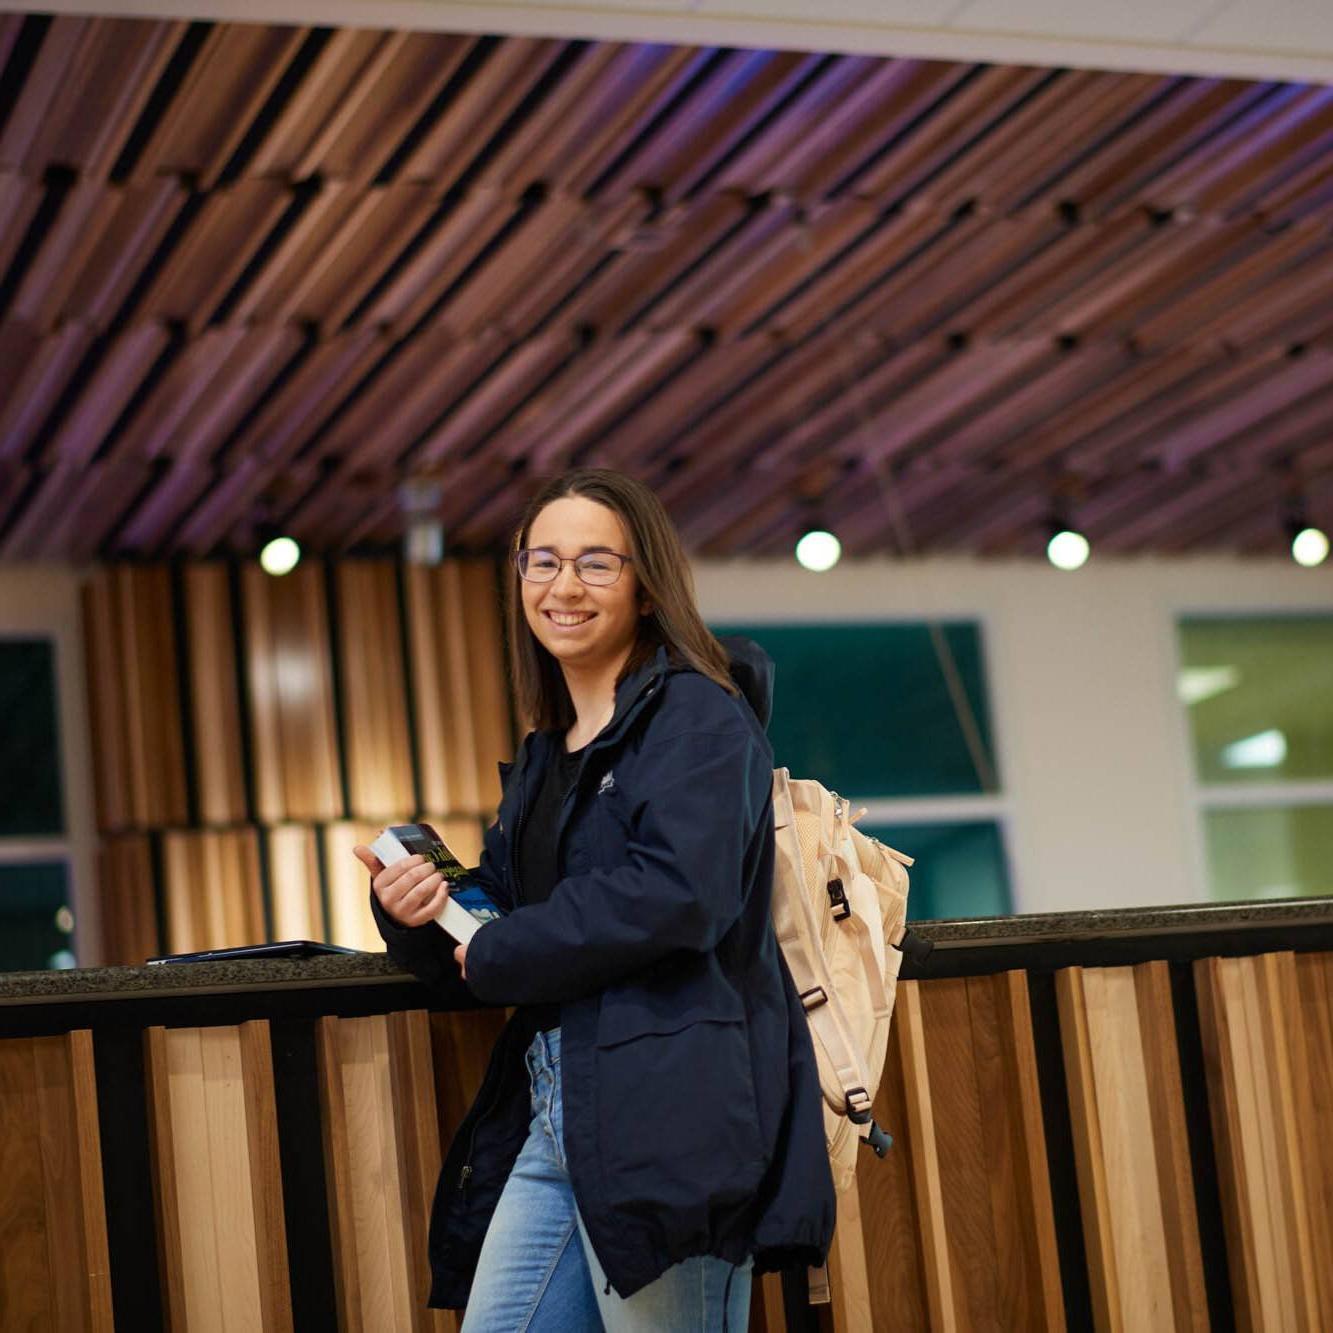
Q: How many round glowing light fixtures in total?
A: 4